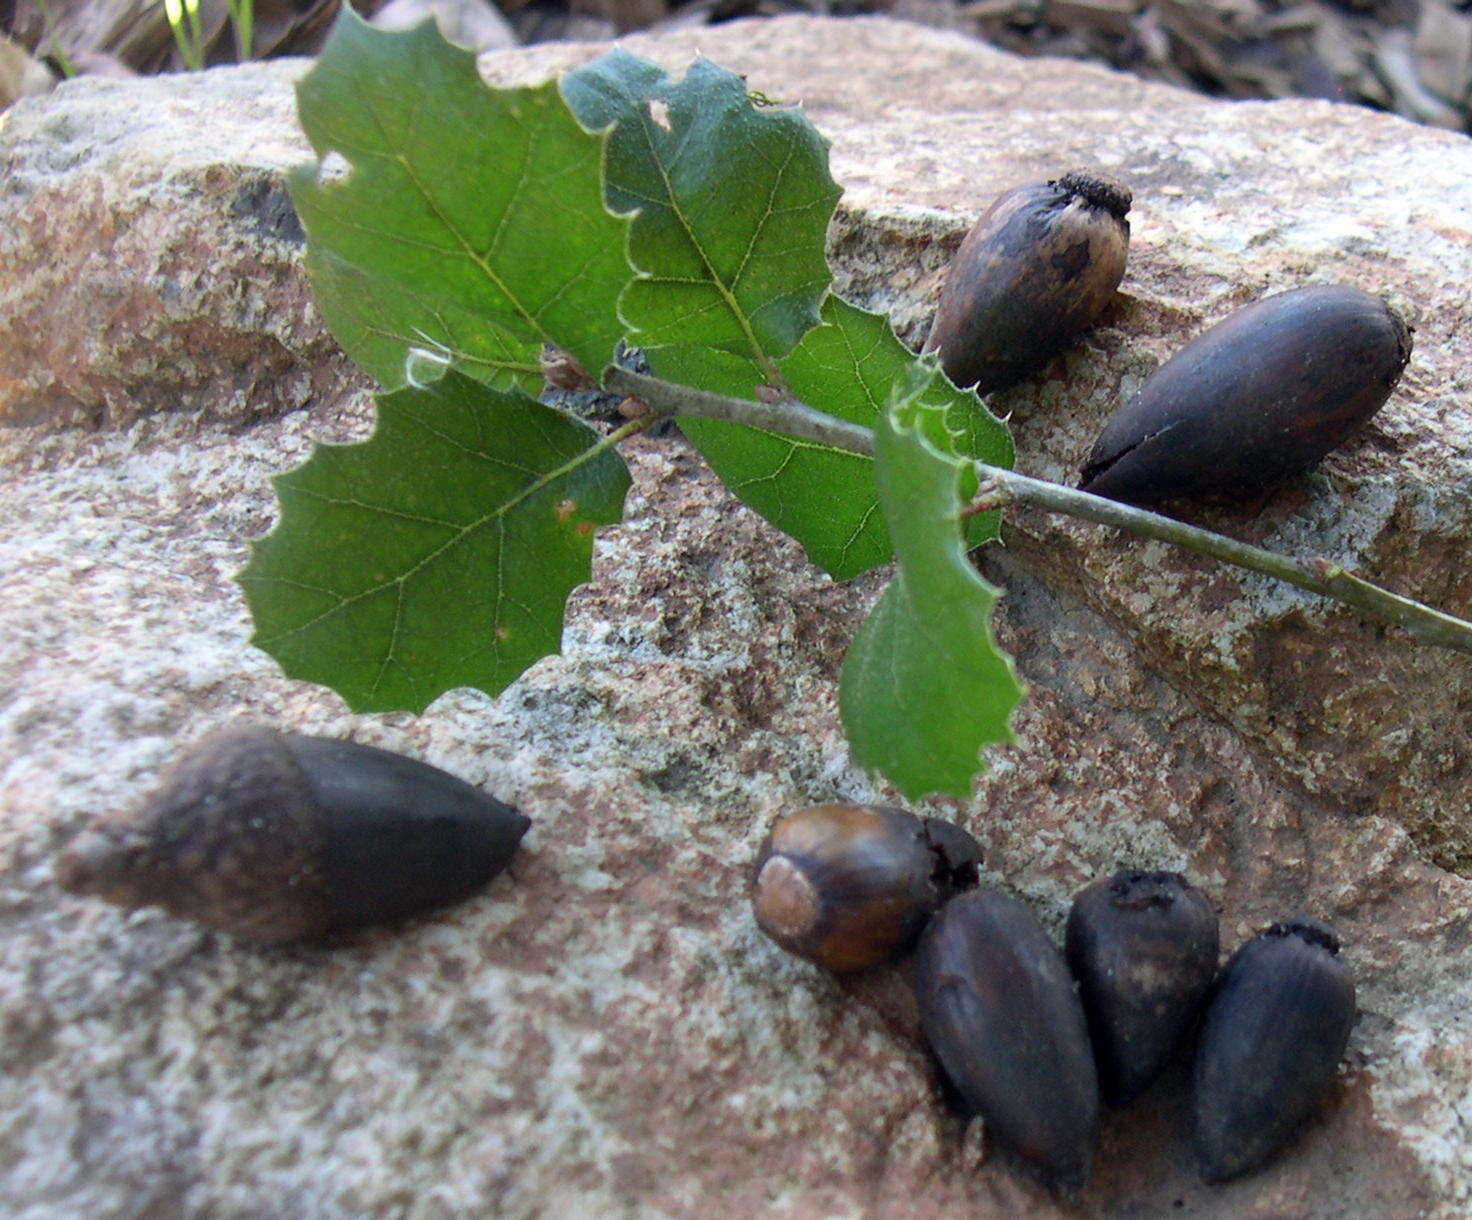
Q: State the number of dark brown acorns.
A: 7